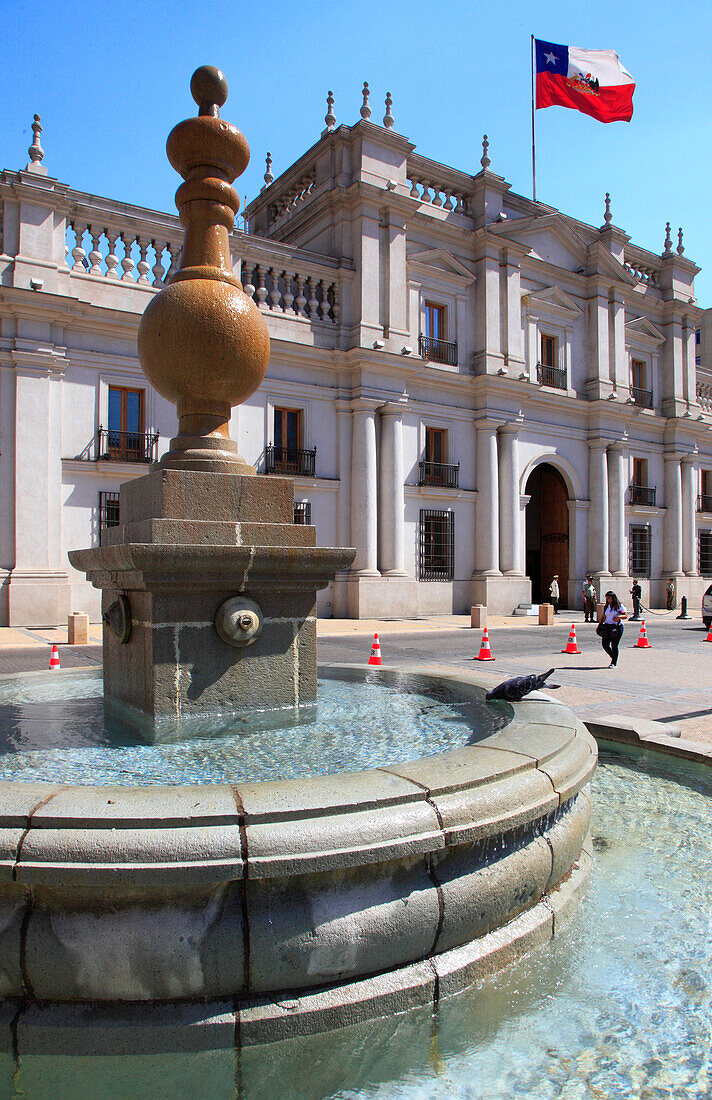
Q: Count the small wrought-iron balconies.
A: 8